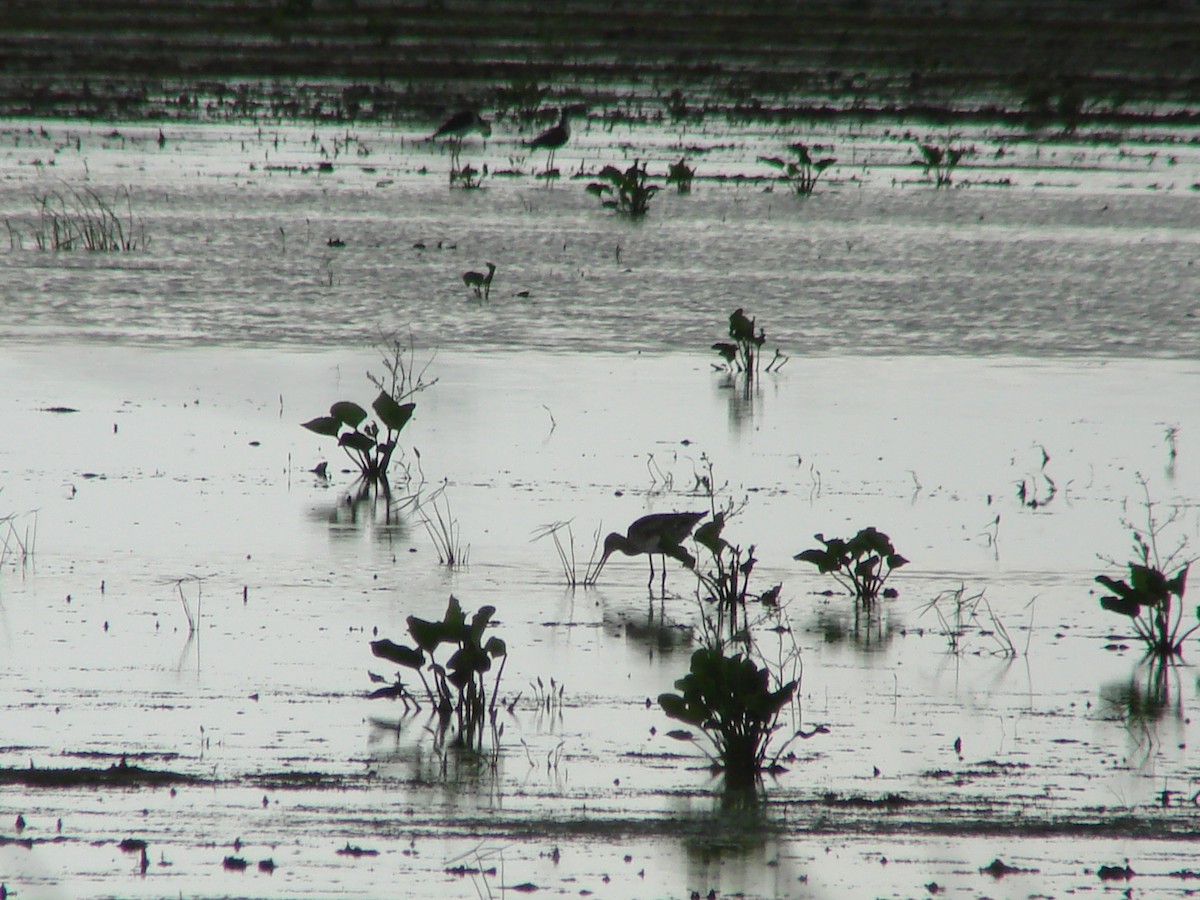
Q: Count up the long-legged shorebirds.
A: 3